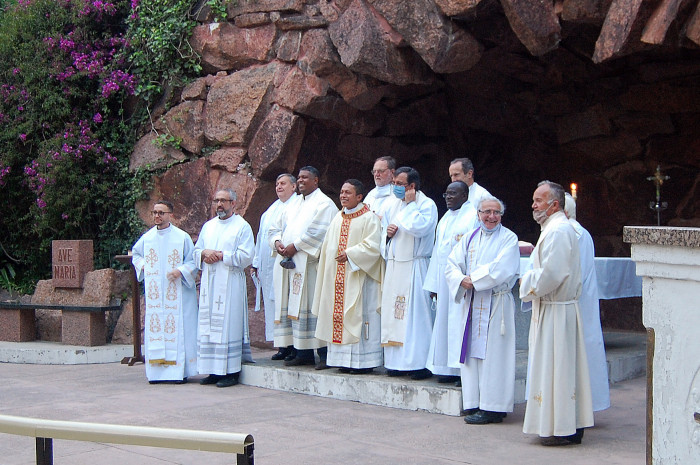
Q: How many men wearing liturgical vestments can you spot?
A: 12